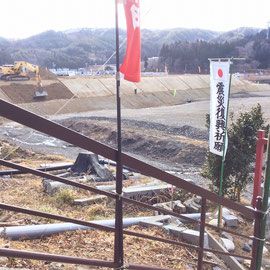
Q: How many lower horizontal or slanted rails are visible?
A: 3